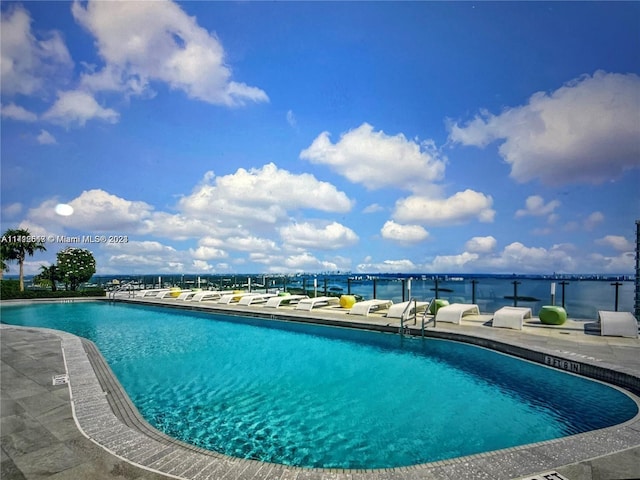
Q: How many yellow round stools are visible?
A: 3